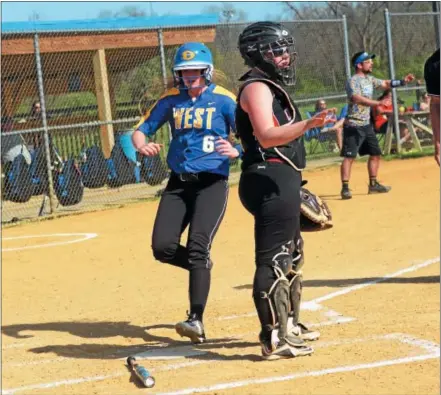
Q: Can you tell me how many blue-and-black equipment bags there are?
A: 6